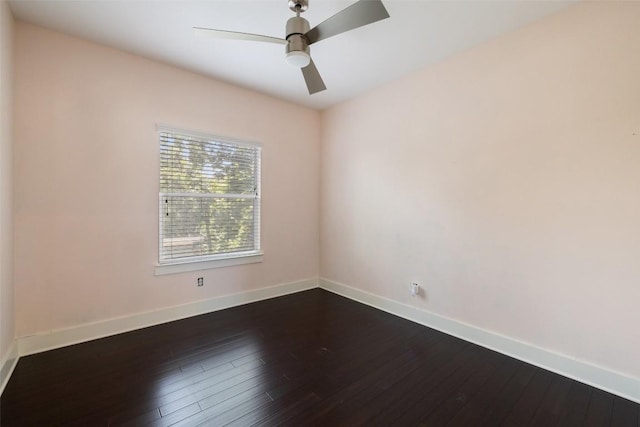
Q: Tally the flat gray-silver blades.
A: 3